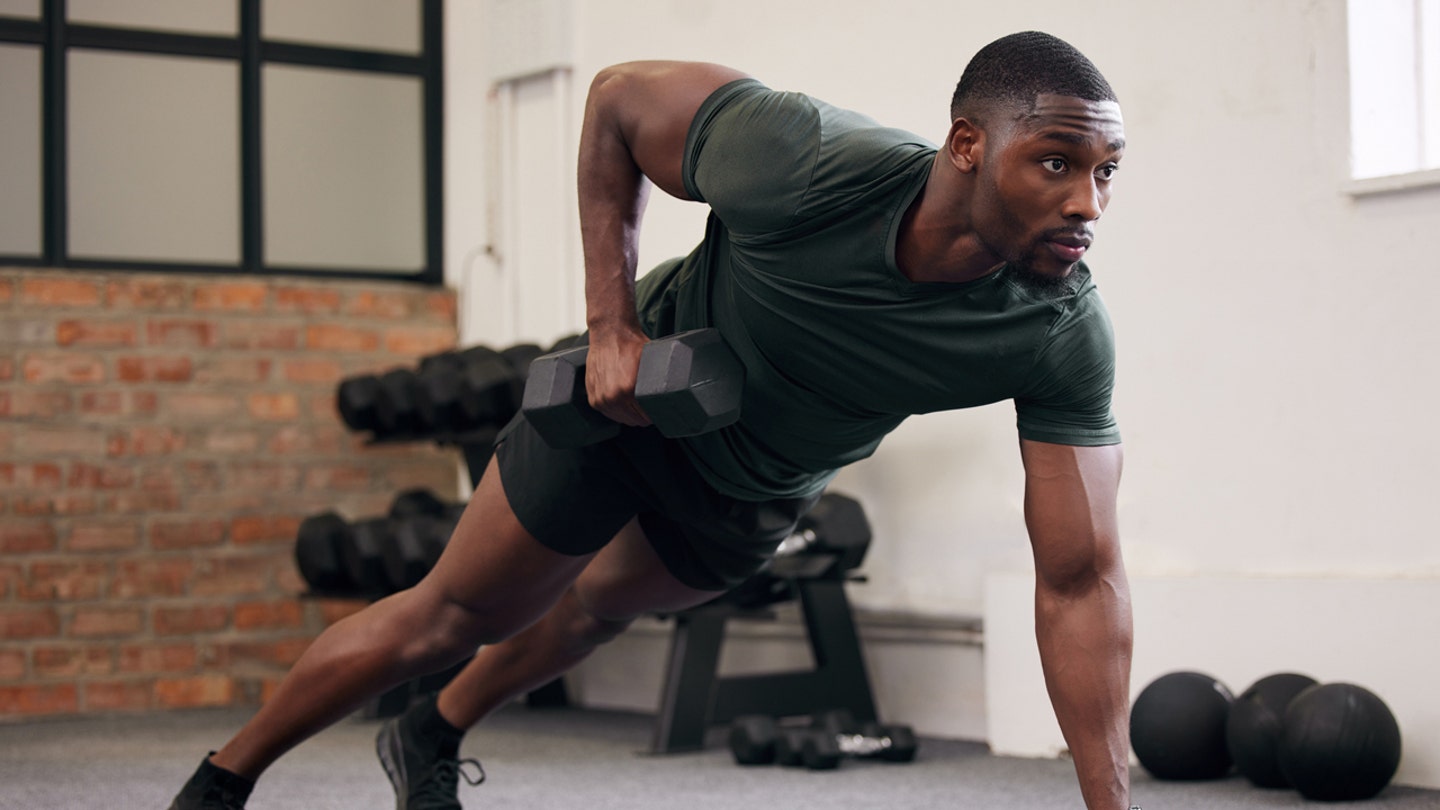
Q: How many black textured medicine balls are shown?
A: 3